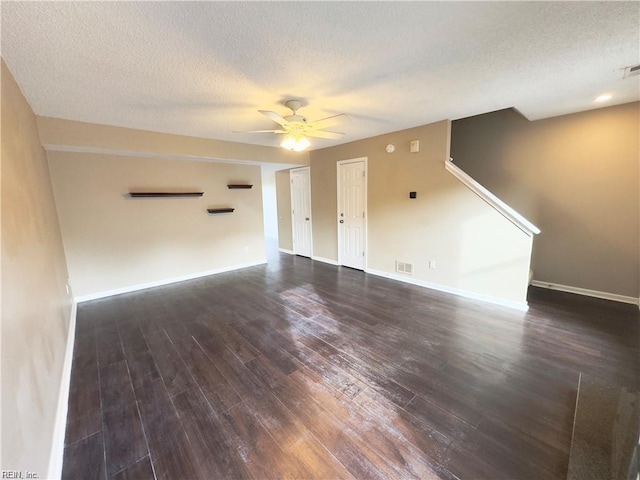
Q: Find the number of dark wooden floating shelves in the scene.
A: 3